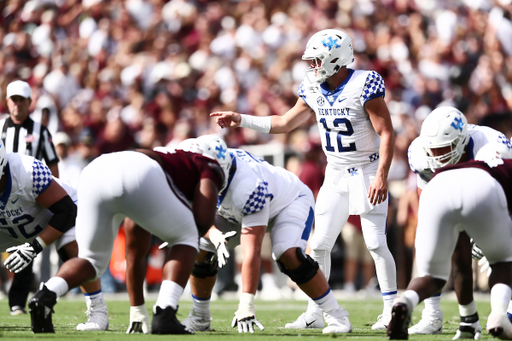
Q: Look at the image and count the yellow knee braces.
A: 0